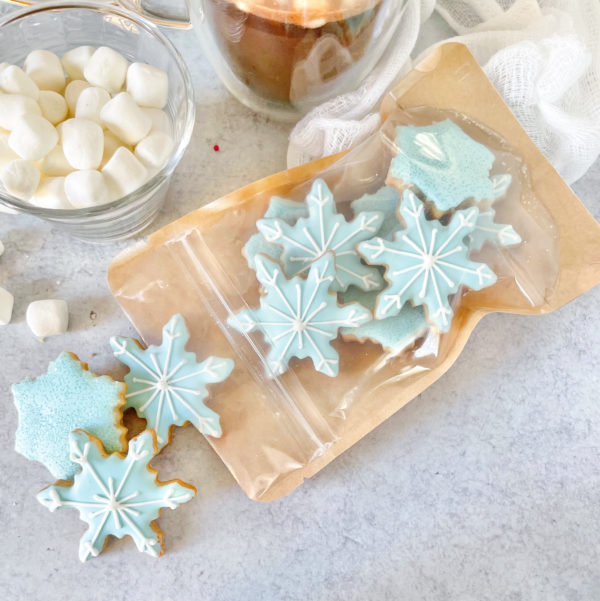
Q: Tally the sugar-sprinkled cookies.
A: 5